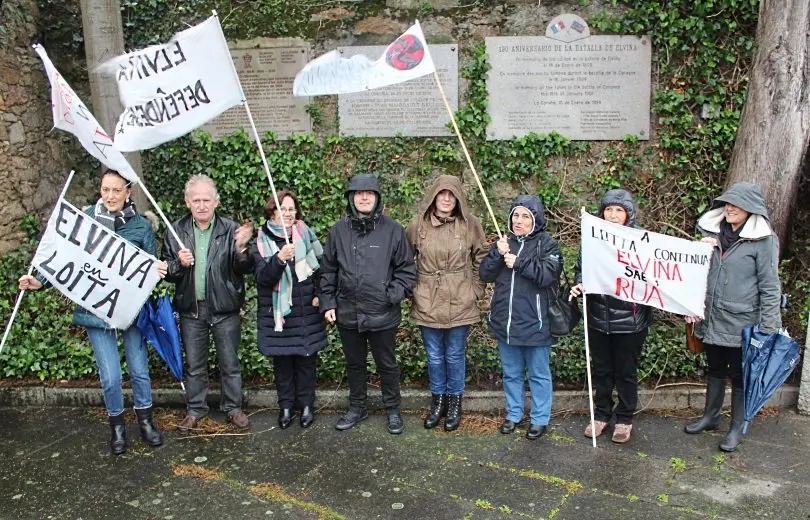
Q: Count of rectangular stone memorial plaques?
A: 3